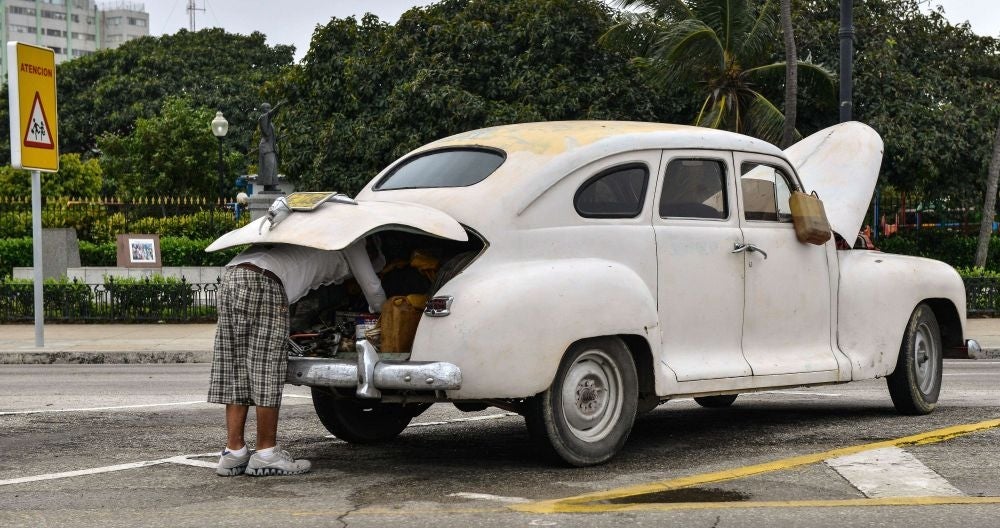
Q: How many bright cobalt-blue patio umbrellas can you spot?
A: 0